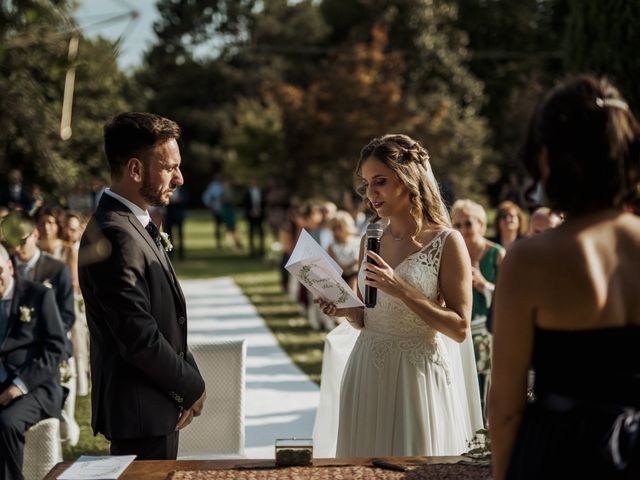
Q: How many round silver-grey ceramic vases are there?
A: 0